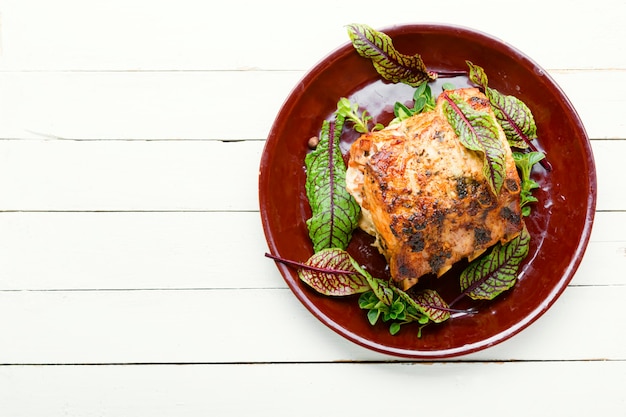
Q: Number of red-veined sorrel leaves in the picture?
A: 7